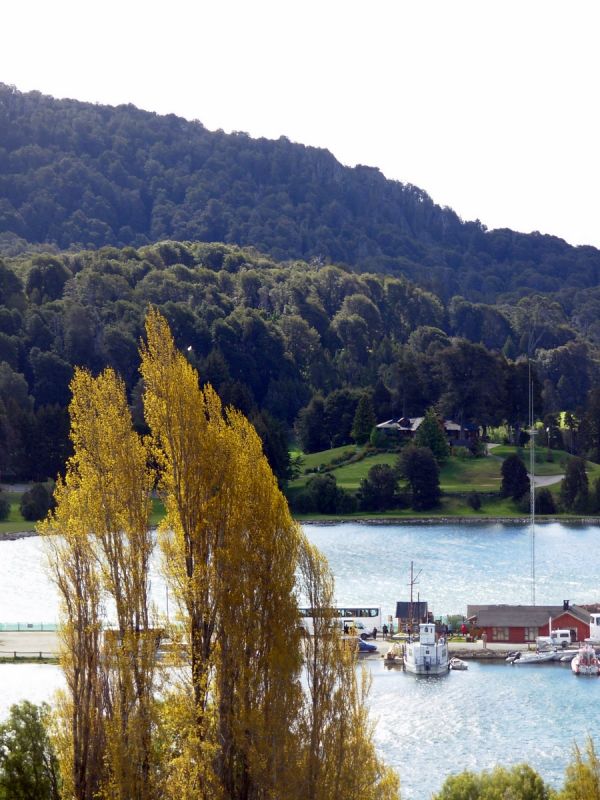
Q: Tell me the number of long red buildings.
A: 1